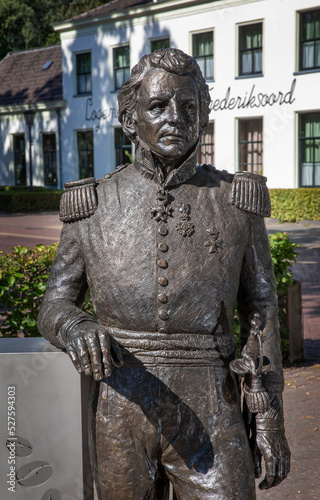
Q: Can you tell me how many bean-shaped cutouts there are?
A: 3